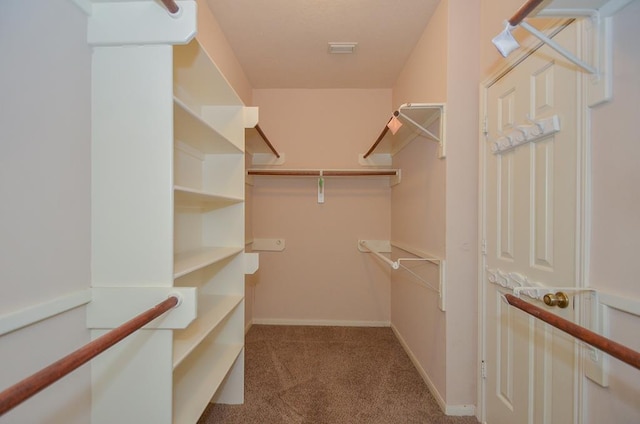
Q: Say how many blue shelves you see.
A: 0